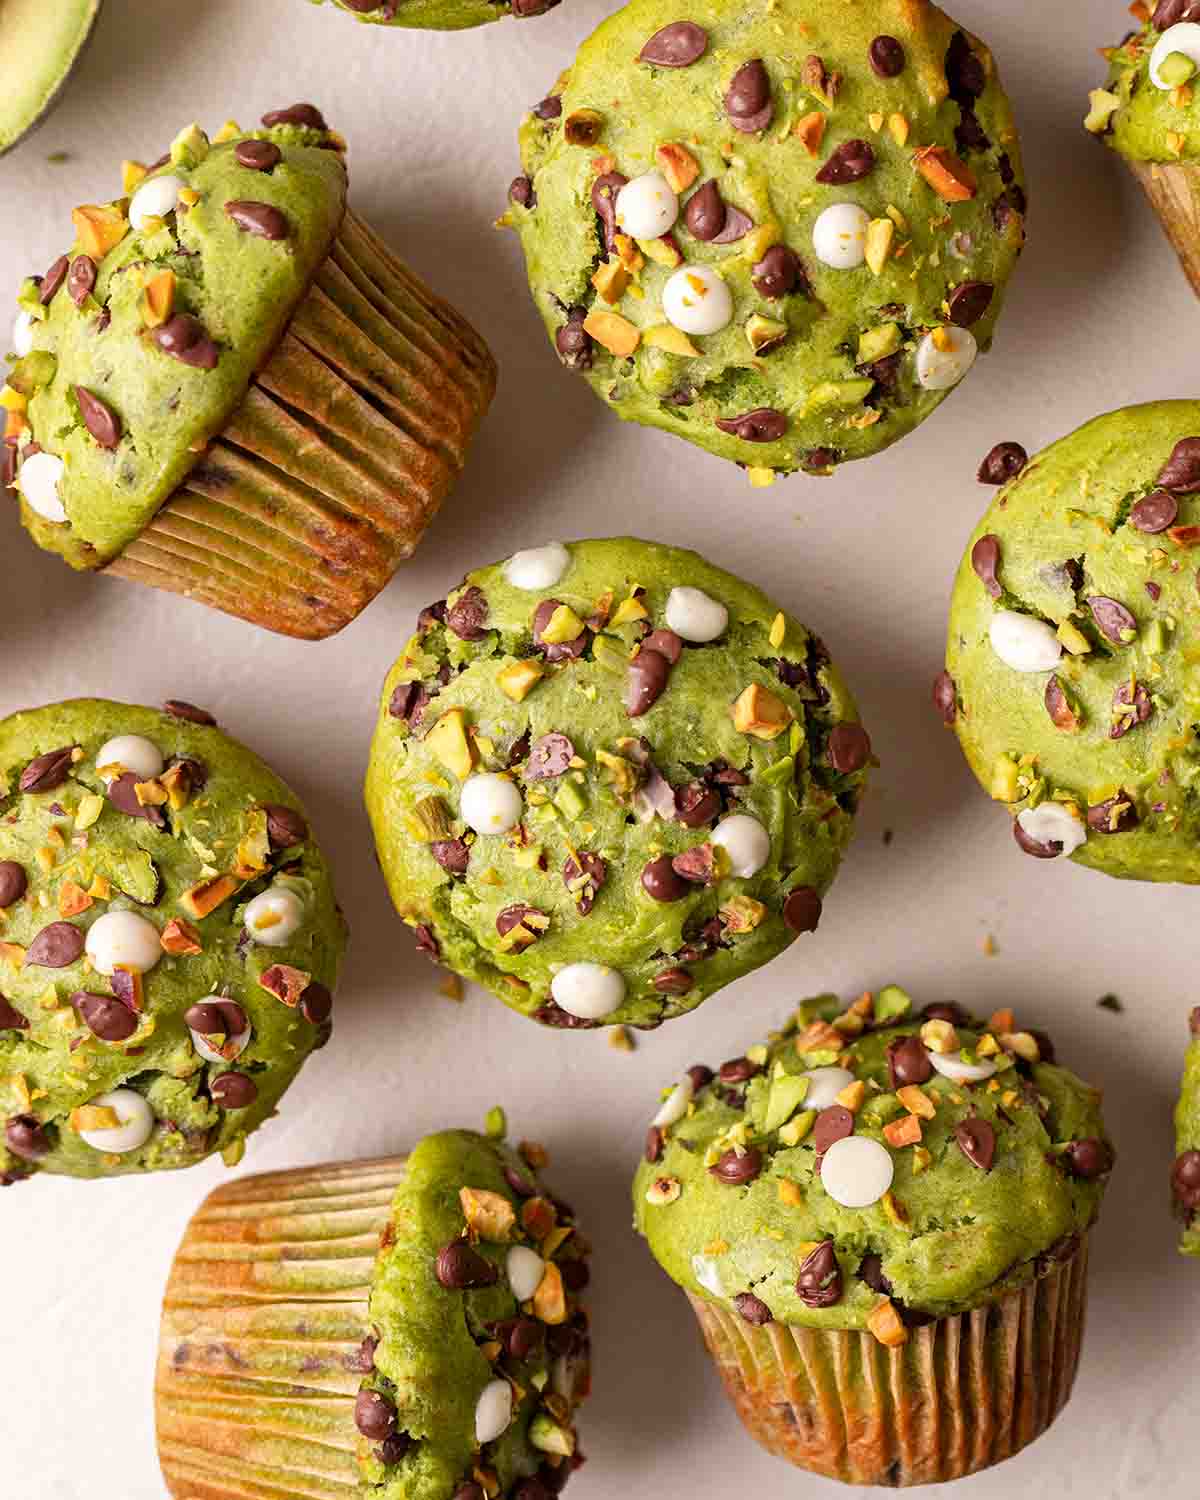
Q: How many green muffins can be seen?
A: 10